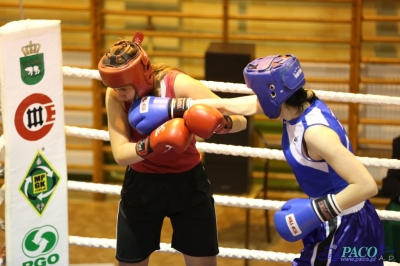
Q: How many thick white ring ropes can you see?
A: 4